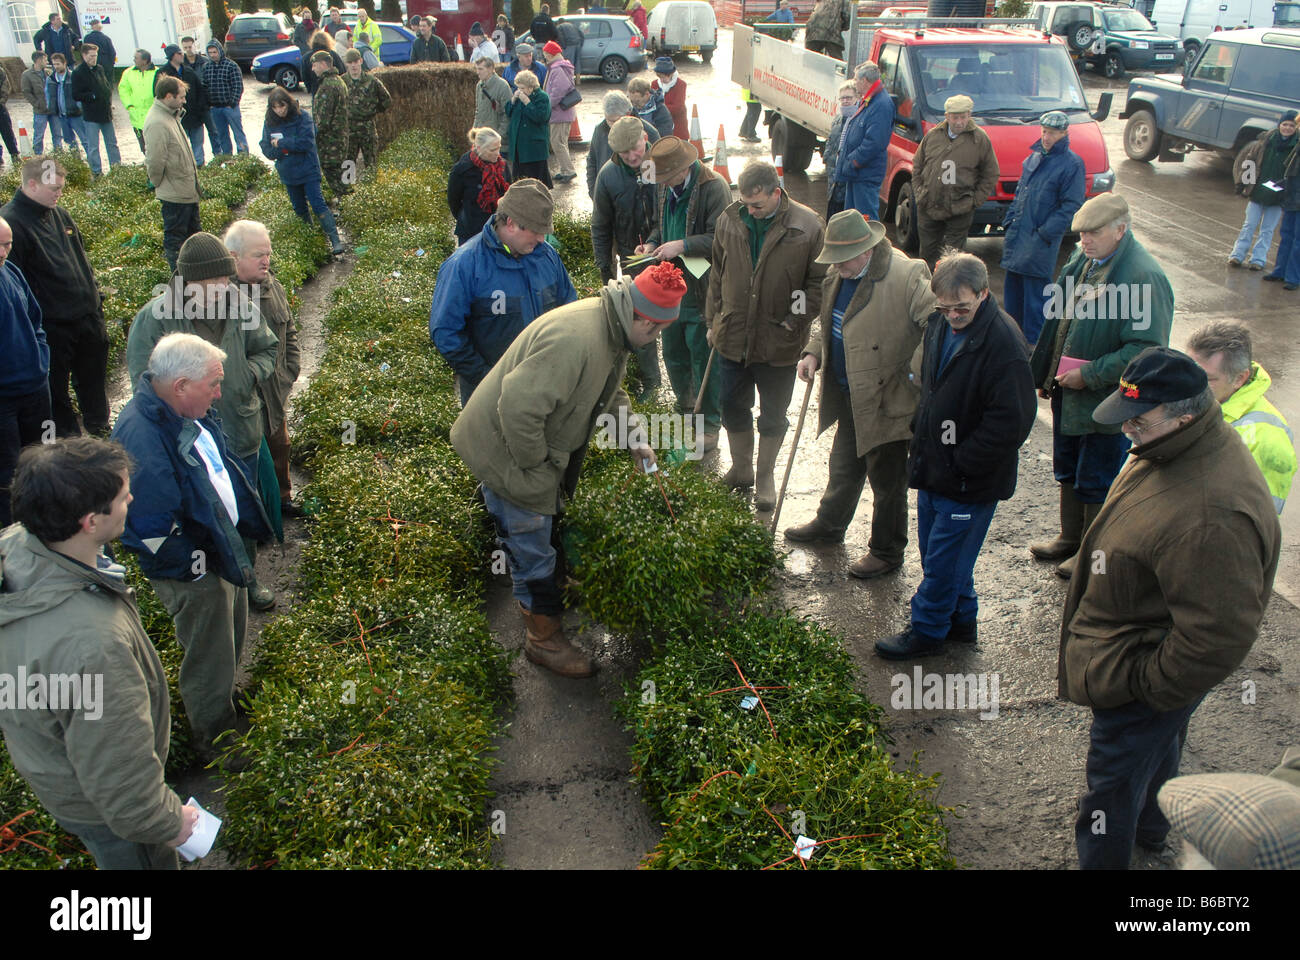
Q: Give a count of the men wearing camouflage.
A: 2